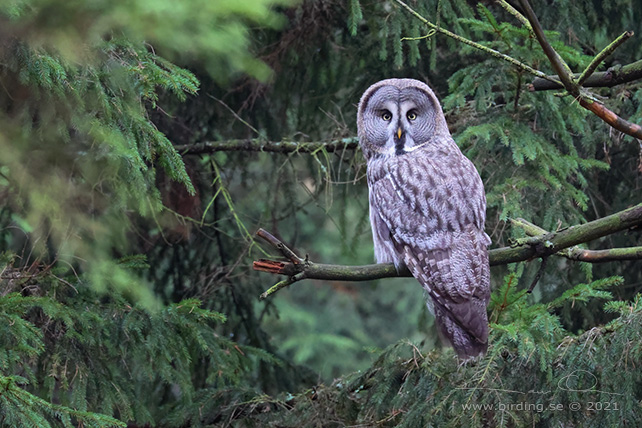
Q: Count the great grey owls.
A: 1